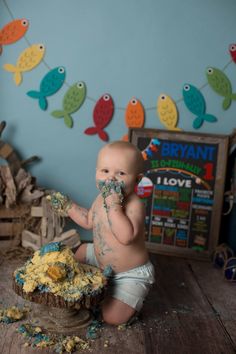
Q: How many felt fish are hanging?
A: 10